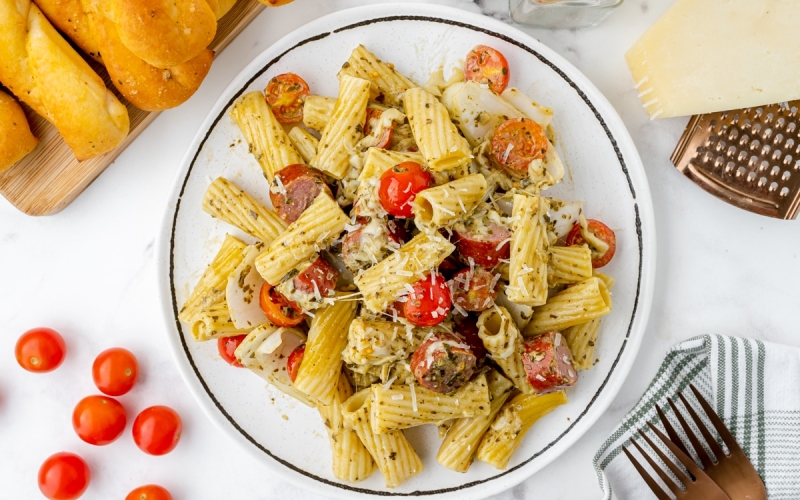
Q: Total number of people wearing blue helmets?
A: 0